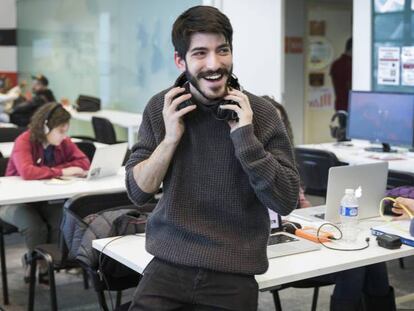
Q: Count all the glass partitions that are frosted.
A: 1